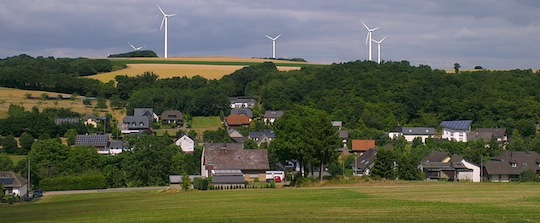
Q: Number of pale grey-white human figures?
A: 0